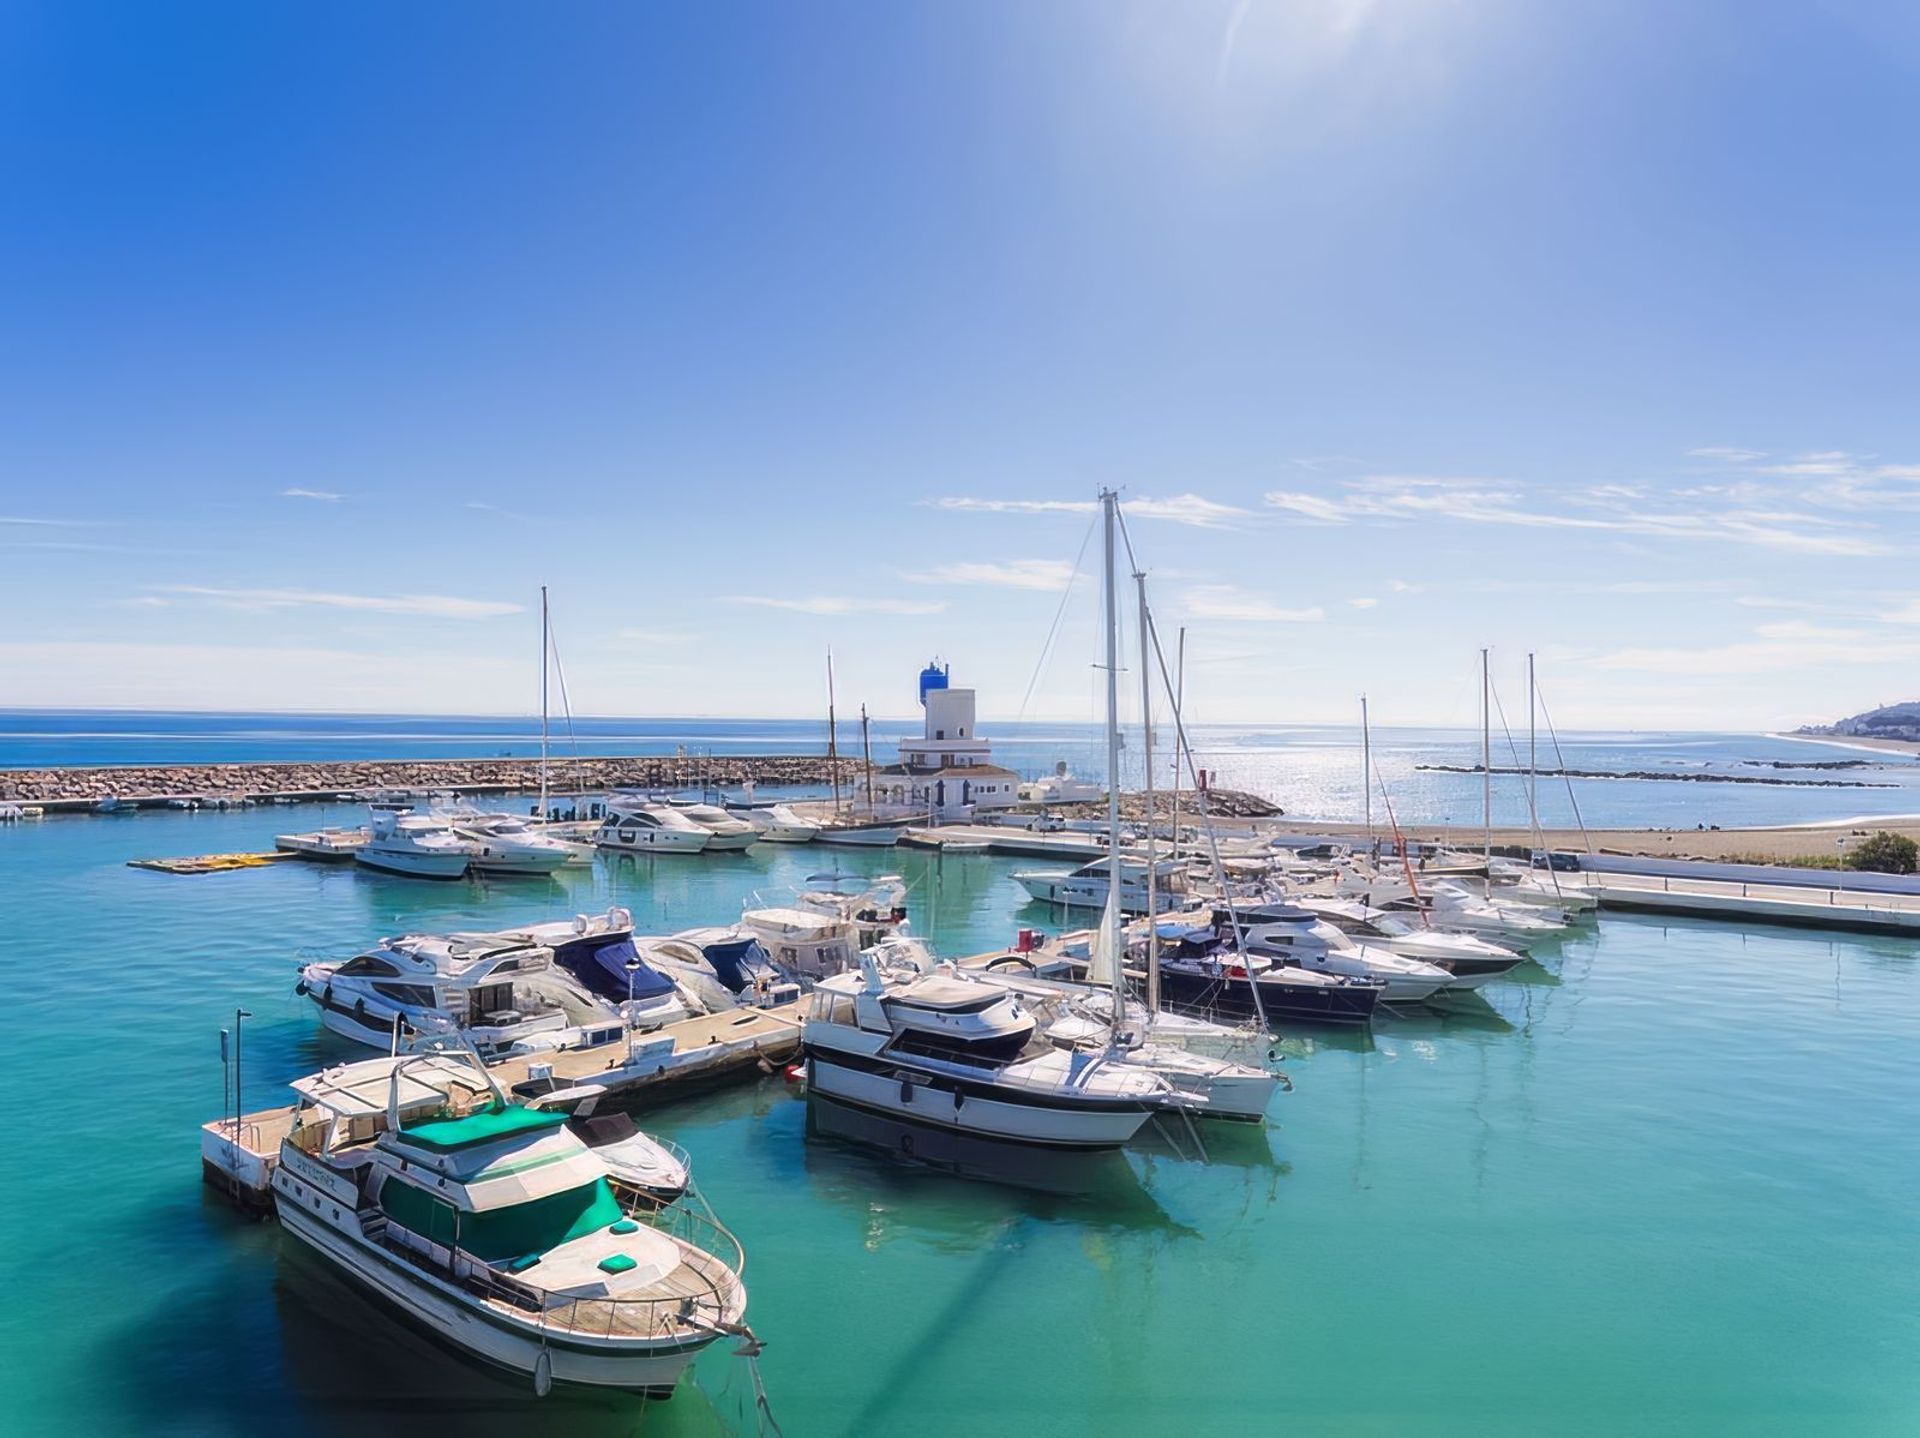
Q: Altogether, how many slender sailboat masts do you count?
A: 9